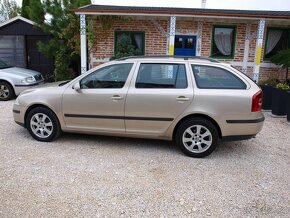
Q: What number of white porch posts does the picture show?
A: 3